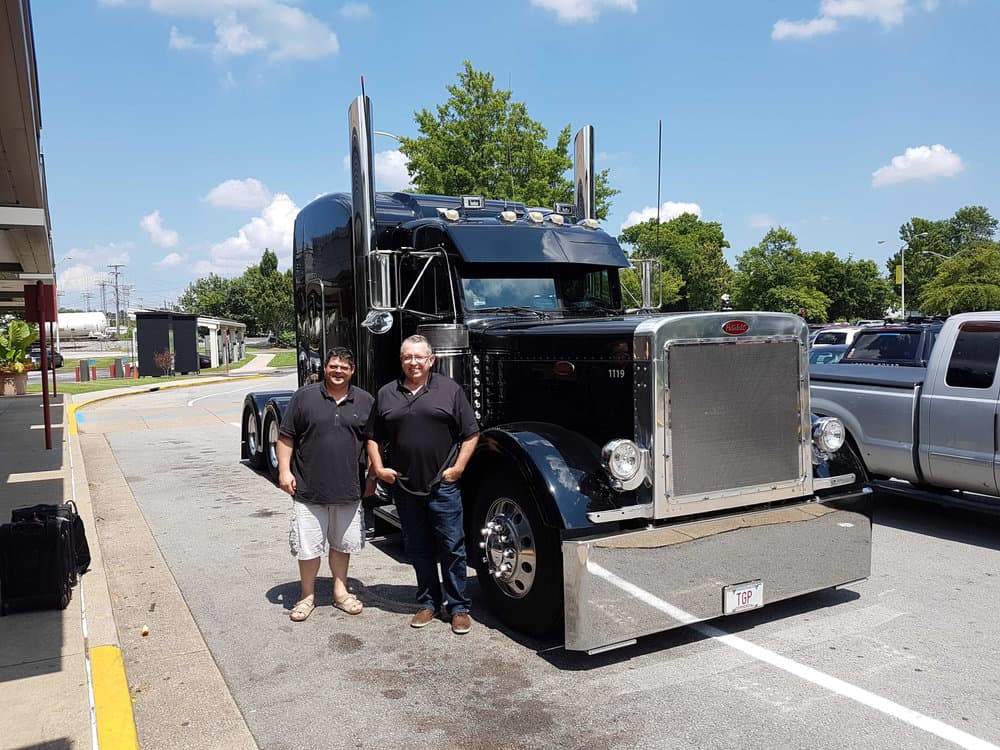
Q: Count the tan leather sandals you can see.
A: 2